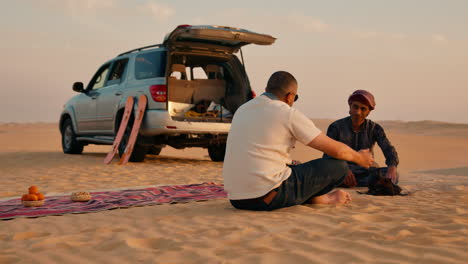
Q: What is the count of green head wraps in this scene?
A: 0